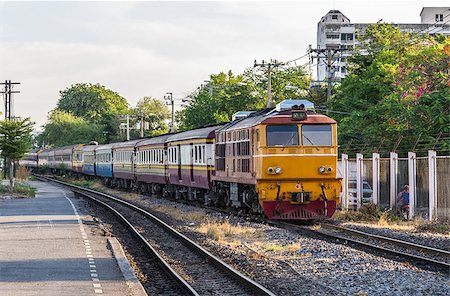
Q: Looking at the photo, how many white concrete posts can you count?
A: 6